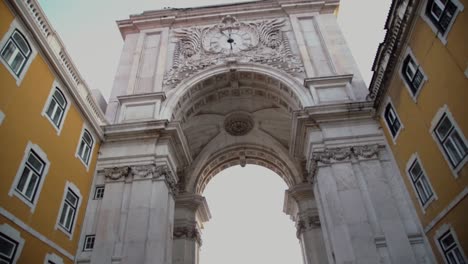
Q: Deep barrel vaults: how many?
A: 1